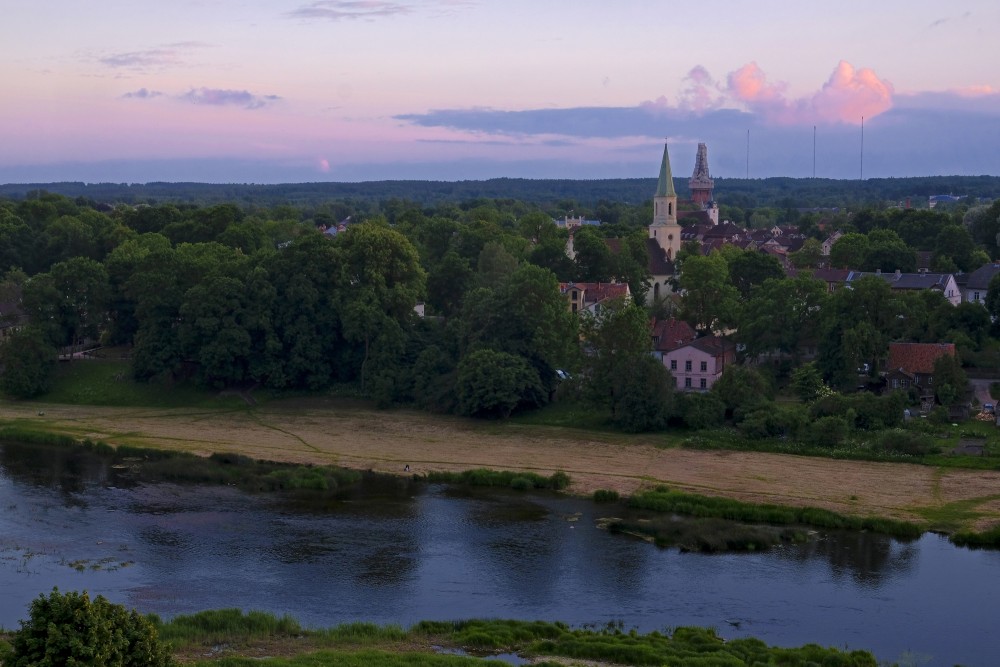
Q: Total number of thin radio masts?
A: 3